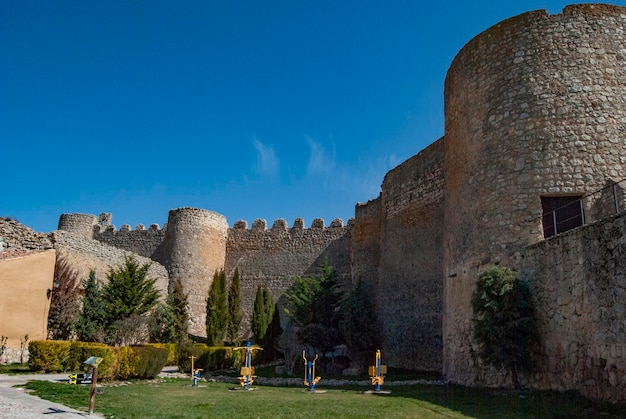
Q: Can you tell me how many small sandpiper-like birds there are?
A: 0